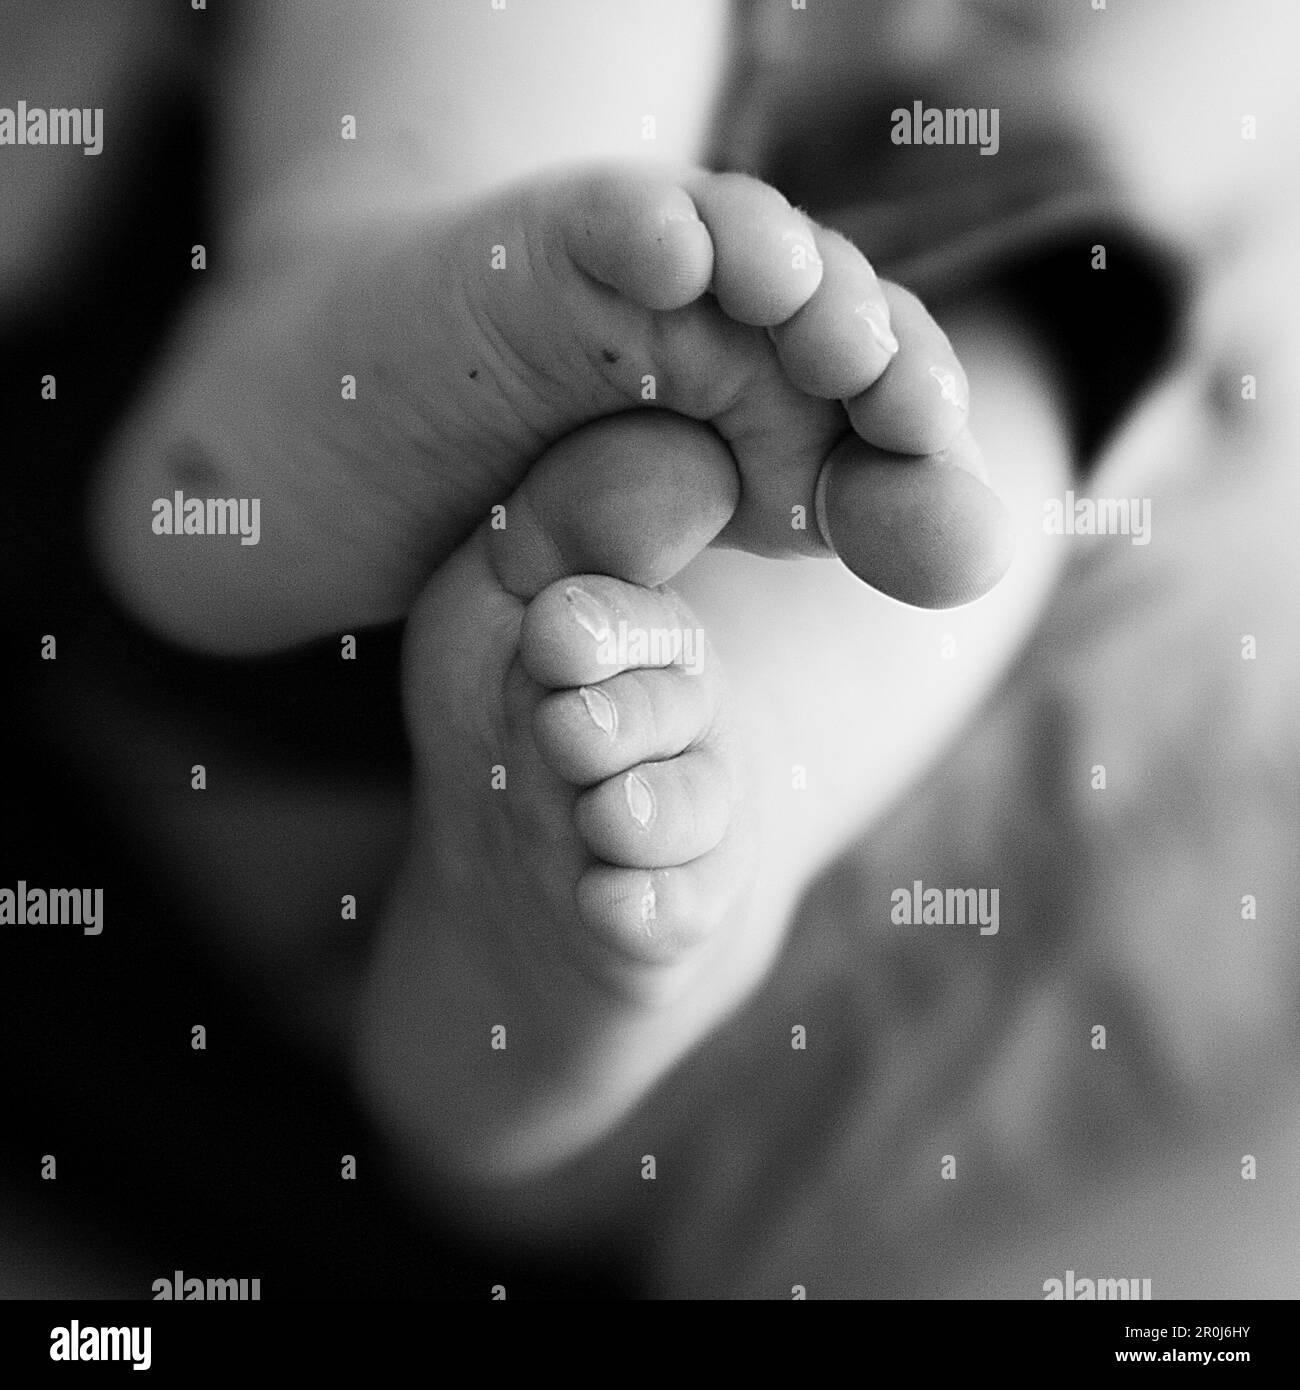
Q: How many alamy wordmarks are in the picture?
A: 10